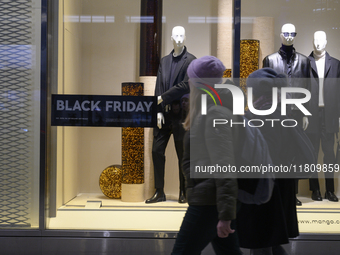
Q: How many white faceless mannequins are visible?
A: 3